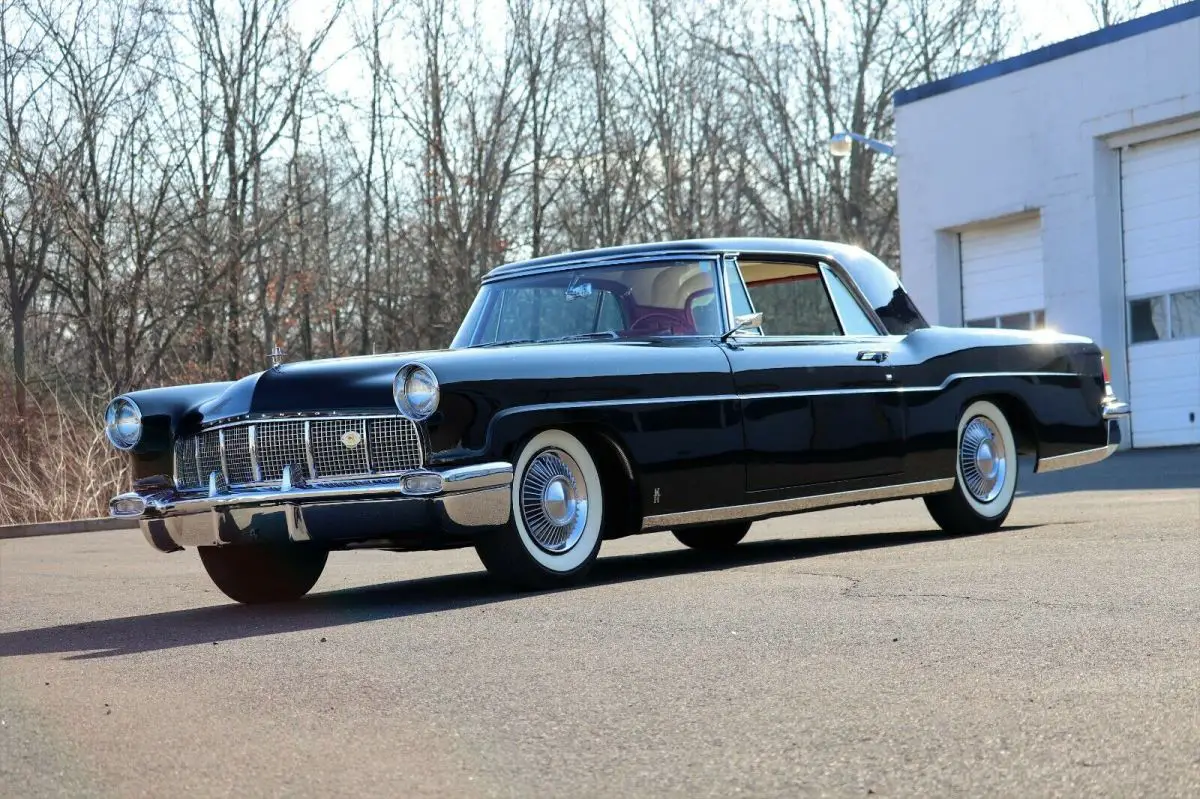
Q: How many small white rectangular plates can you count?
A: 0